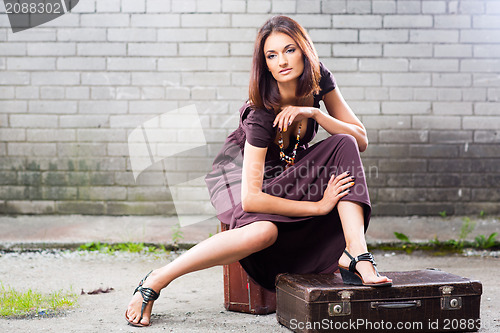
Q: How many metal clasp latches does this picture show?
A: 2